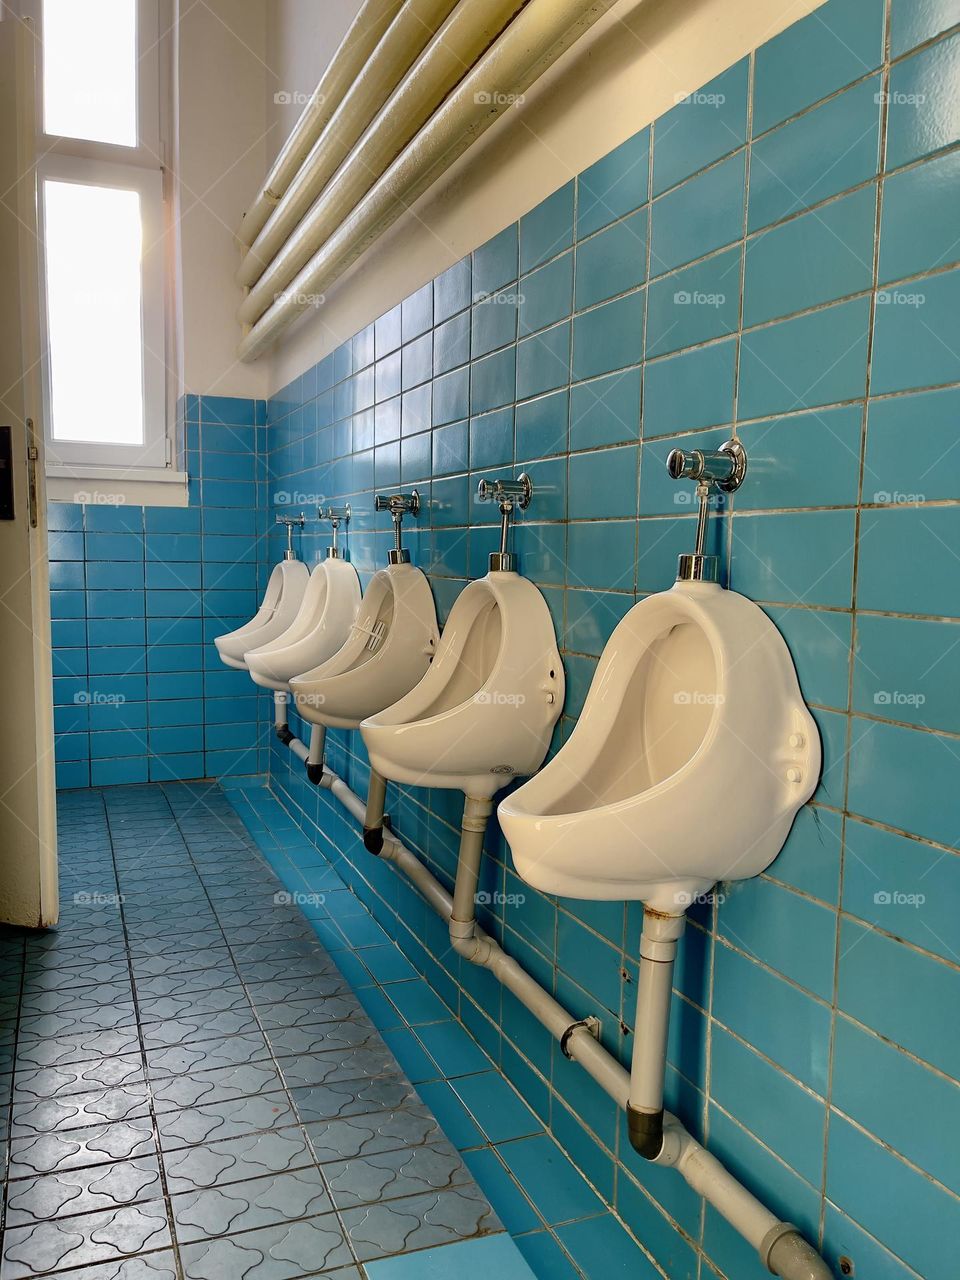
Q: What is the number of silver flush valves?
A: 5